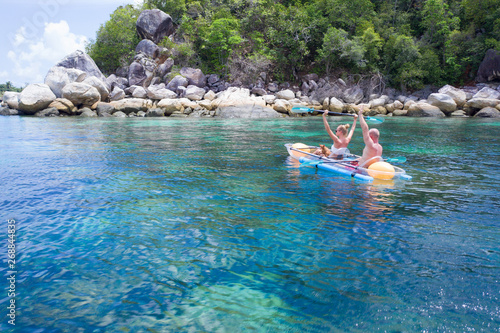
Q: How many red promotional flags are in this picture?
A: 0